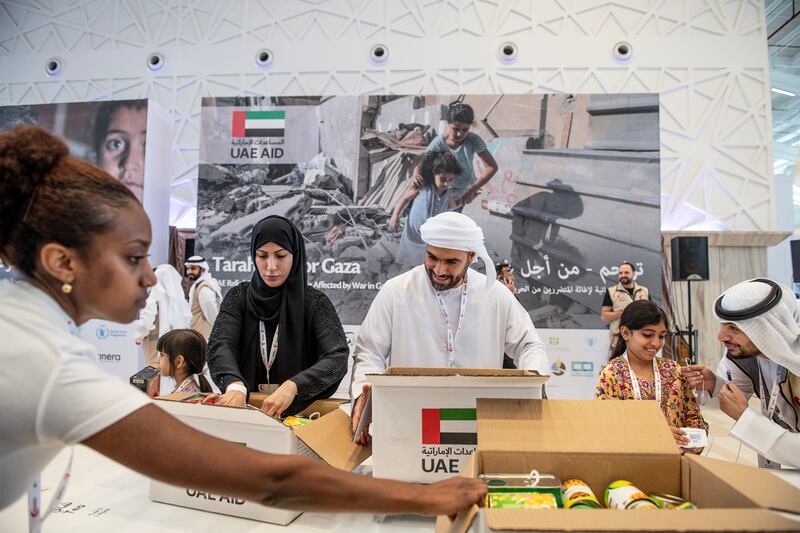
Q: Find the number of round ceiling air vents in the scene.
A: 6